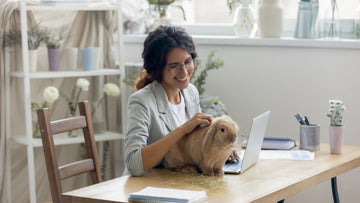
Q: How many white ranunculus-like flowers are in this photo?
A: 3